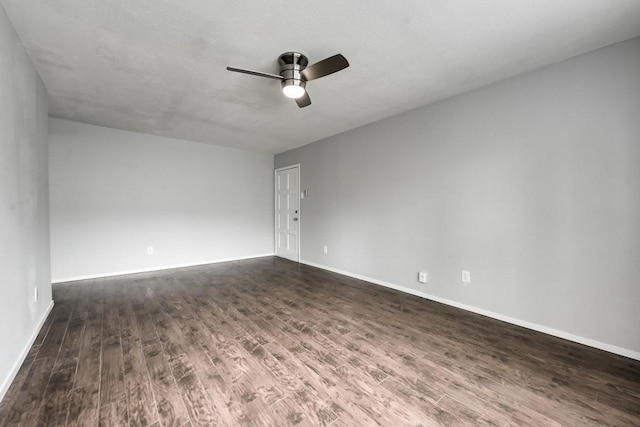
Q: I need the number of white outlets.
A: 5